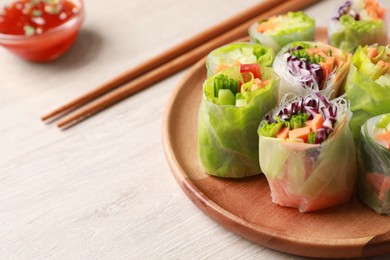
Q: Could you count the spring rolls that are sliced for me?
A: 8